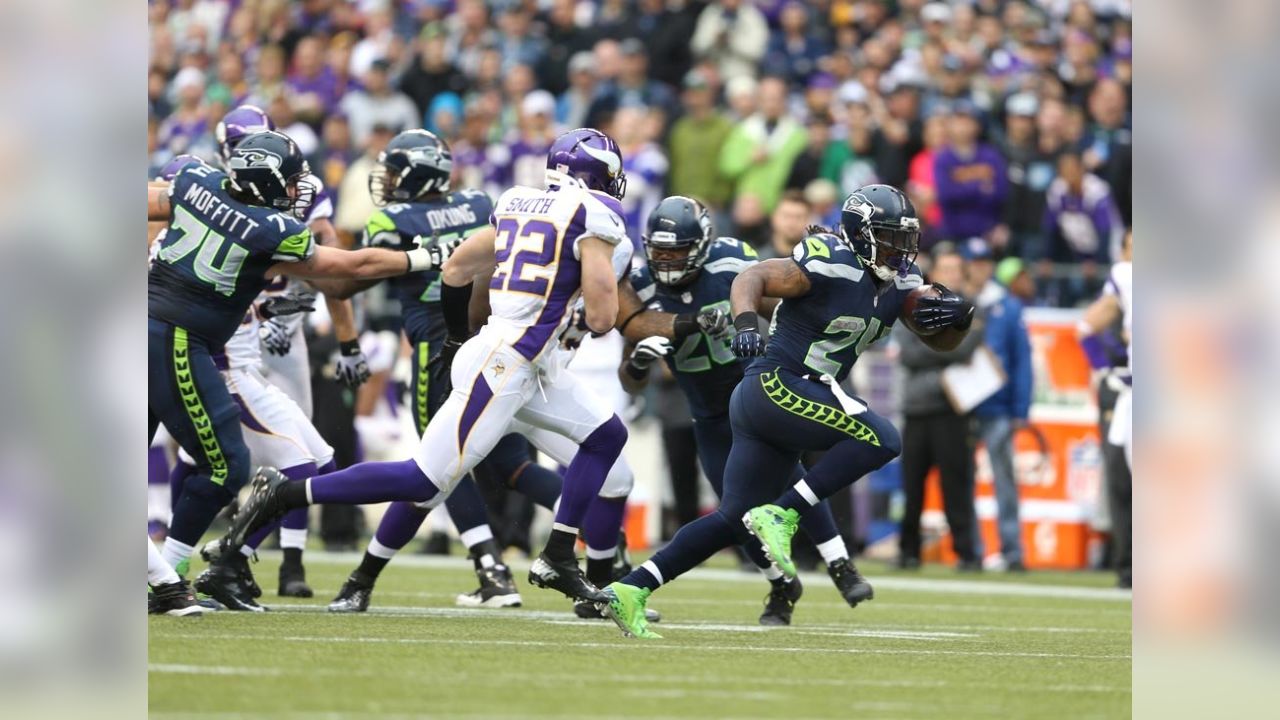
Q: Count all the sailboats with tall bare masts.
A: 0